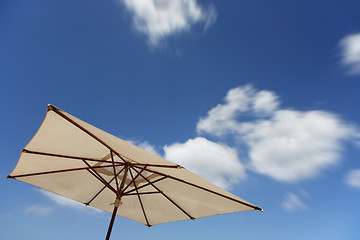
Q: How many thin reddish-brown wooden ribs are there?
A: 8